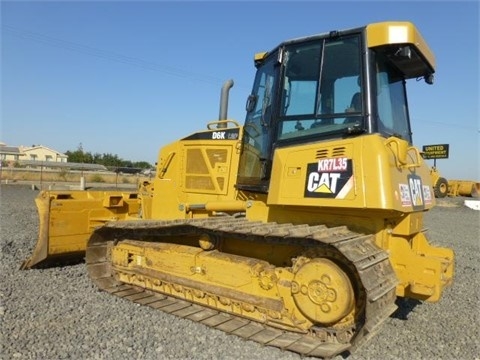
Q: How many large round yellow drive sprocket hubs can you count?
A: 1